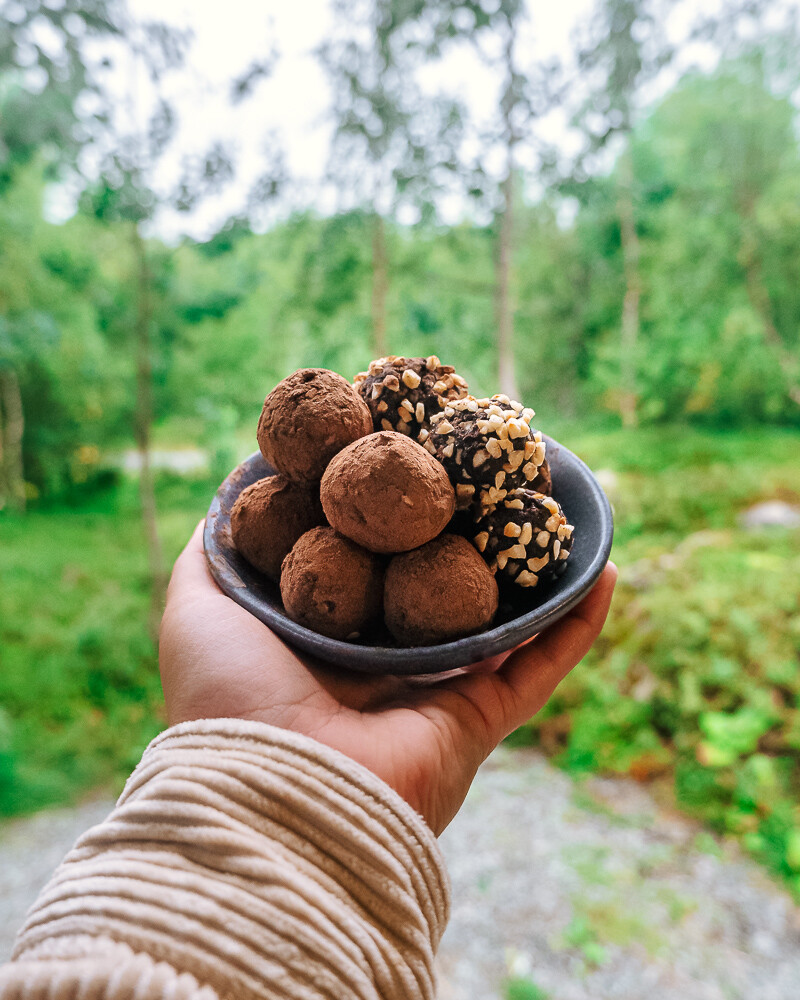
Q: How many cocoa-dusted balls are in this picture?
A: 5